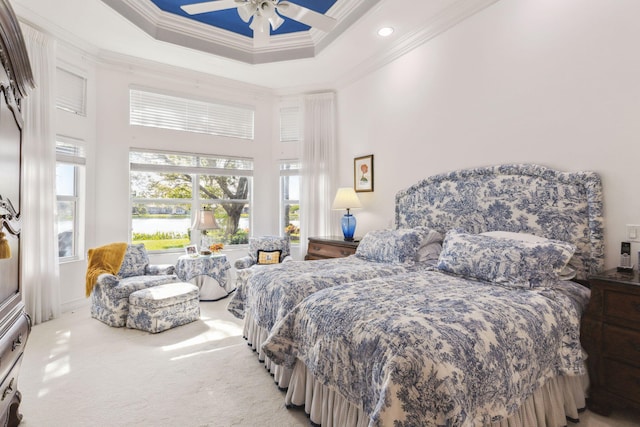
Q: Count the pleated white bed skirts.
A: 2